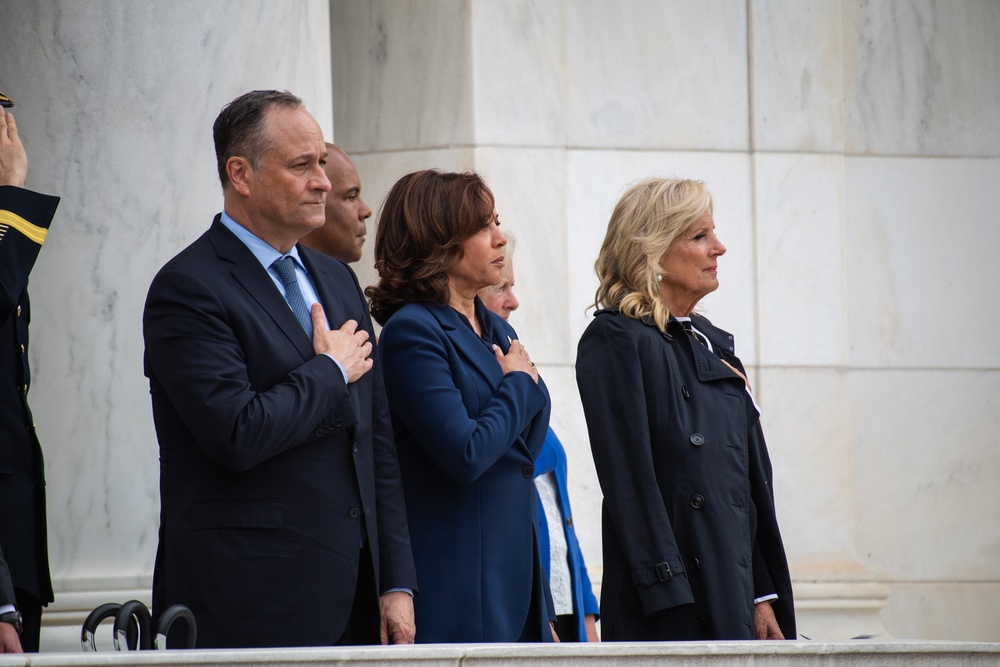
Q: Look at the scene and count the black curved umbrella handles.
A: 3